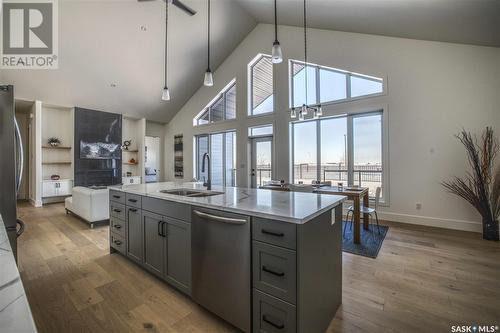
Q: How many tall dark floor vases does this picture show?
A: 1